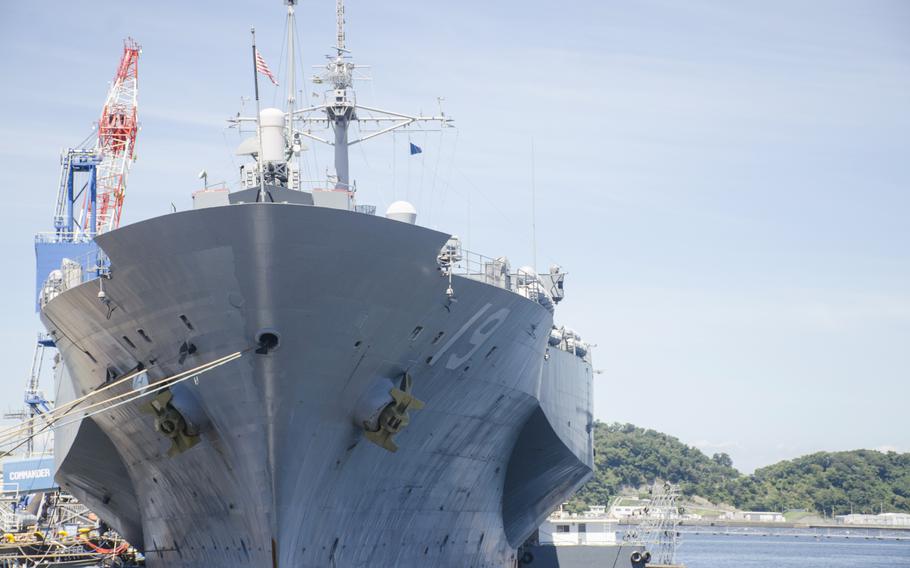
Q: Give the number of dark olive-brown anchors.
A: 2